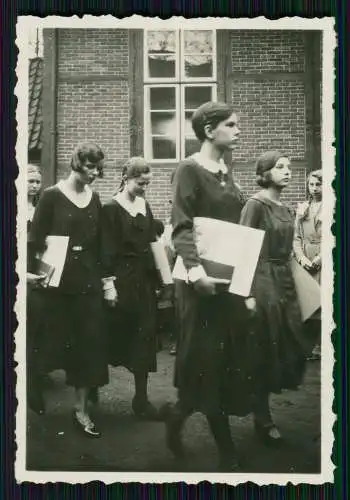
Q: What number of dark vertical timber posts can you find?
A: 4